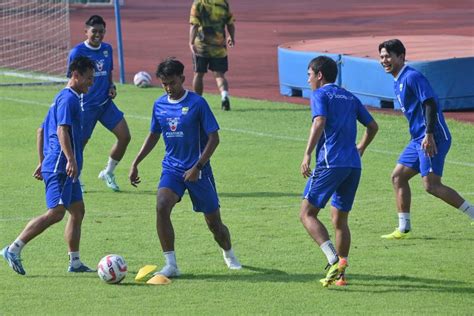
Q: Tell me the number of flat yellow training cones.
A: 2